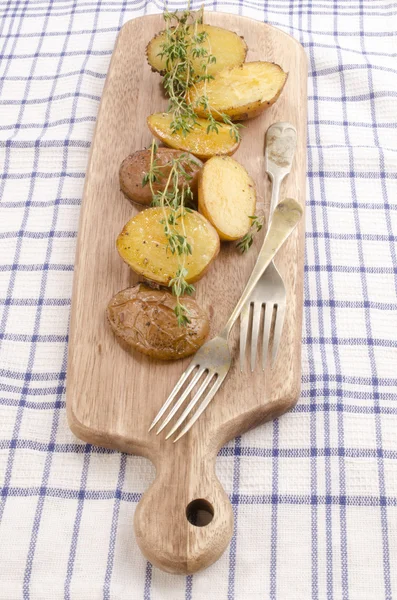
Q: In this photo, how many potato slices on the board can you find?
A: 7